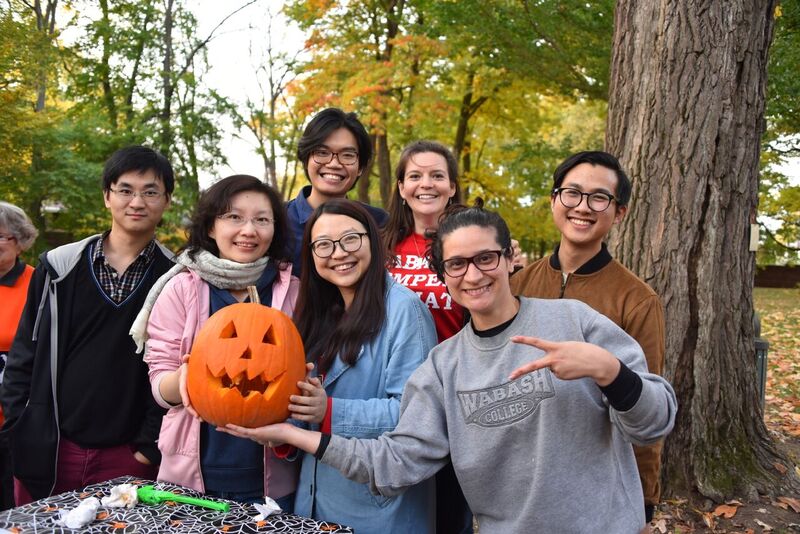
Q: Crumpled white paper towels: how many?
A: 3